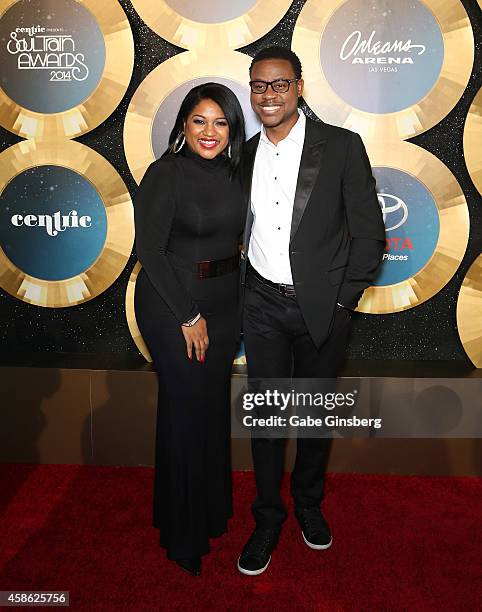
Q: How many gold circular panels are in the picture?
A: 9